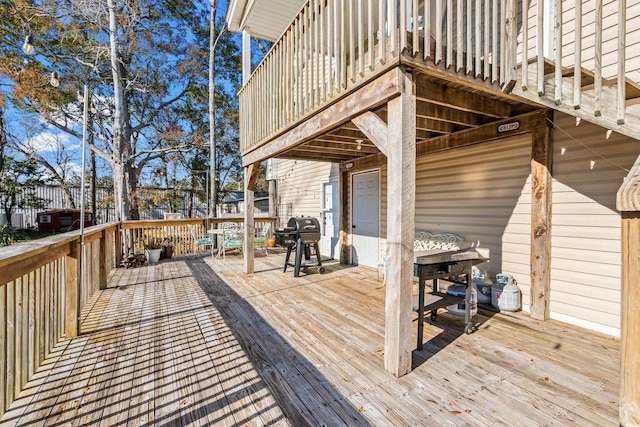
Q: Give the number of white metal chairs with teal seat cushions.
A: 3